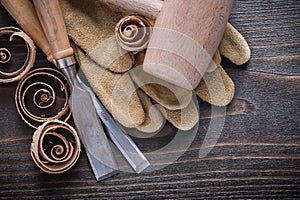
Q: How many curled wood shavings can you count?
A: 4